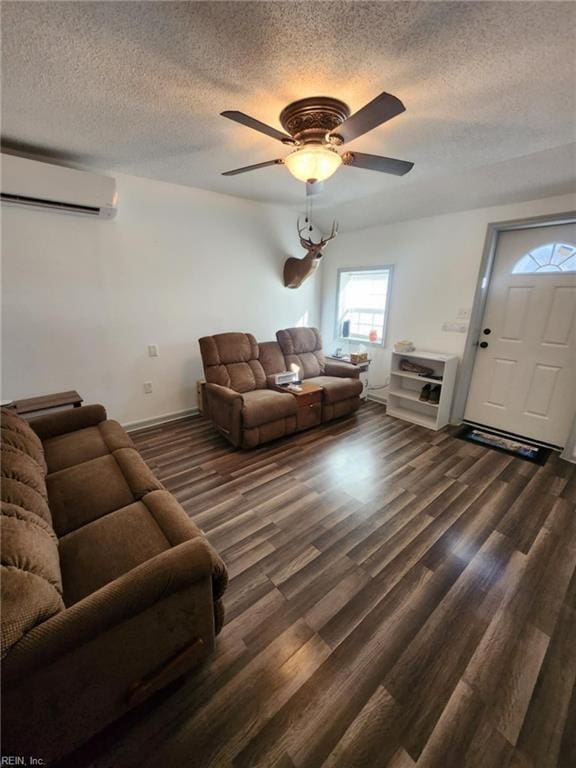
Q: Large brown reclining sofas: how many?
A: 2